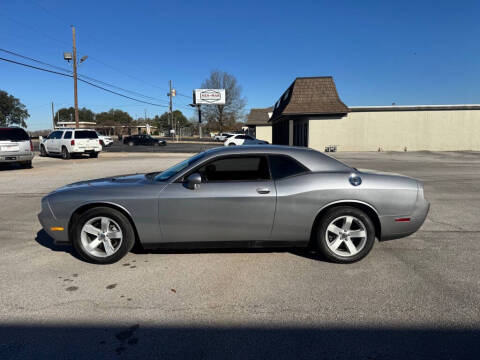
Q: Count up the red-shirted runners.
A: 0